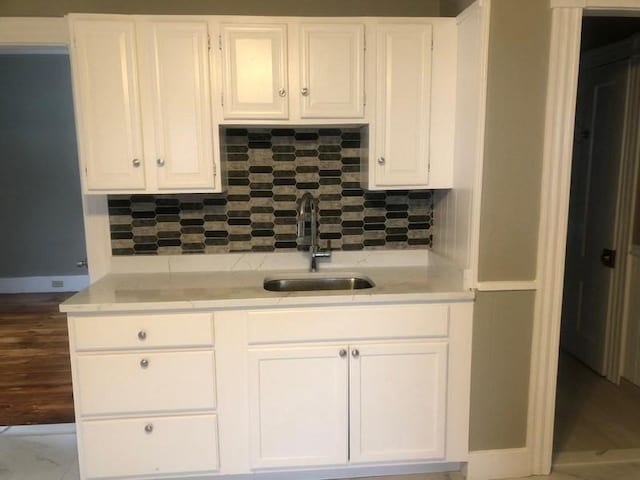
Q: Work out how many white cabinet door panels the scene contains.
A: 7